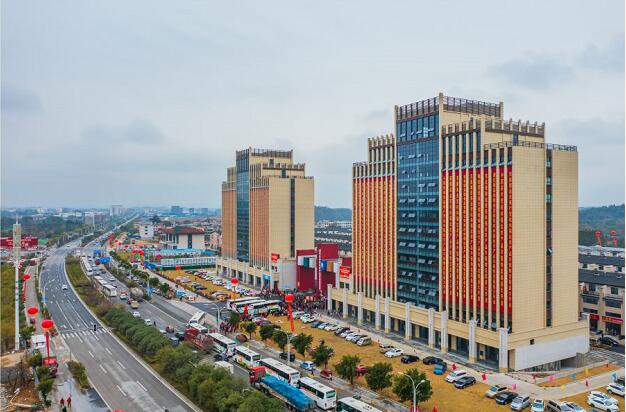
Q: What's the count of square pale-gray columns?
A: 10